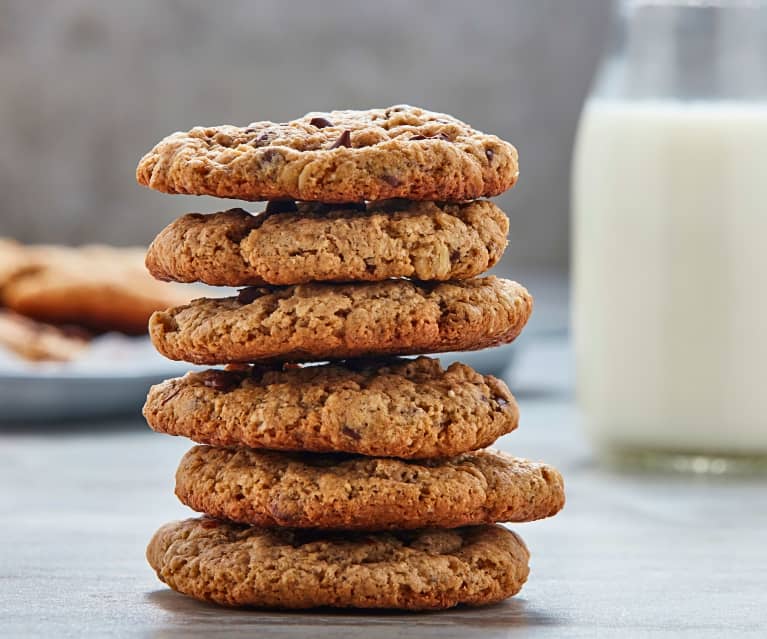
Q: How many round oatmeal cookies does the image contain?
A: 6